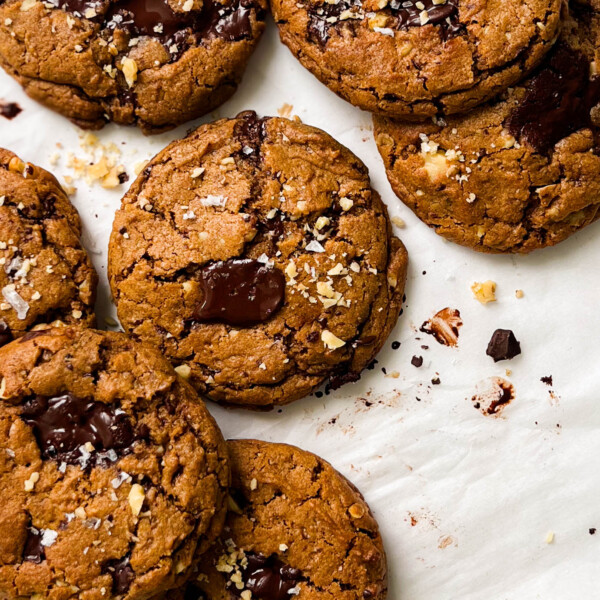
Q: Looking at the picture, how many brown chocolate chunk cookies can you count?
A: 7